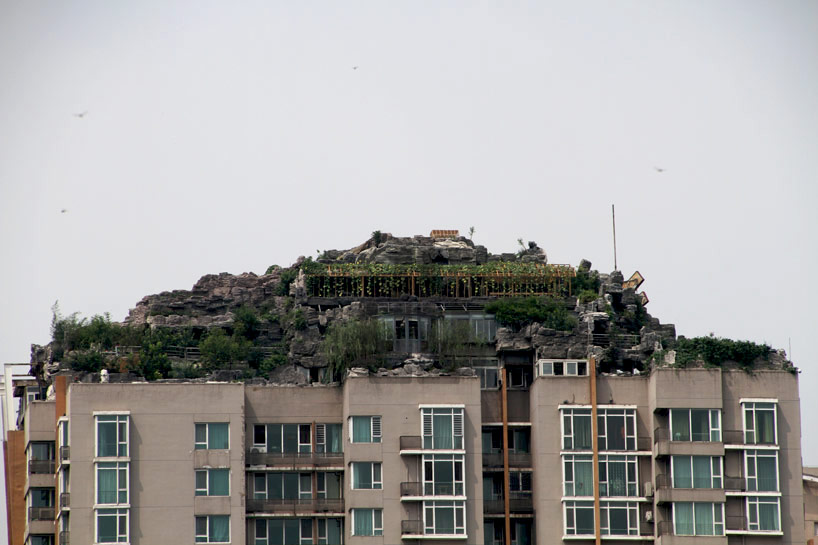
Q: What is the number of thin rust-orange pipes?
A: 2